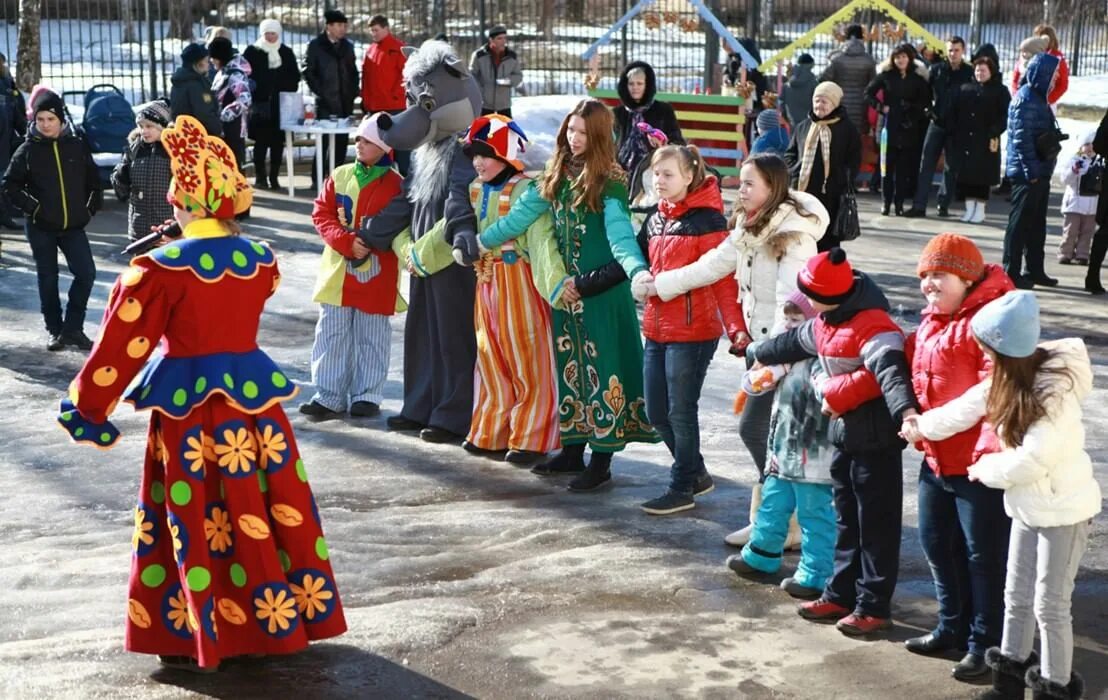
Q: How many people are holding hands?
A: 10